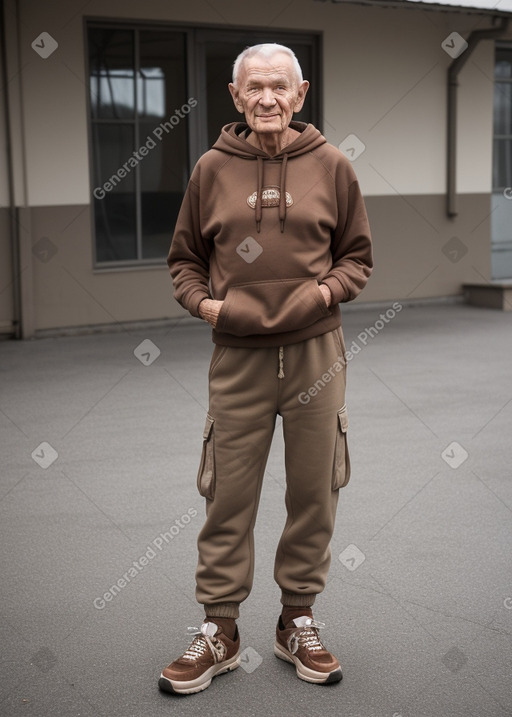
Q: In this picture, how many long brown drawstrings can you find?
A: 2